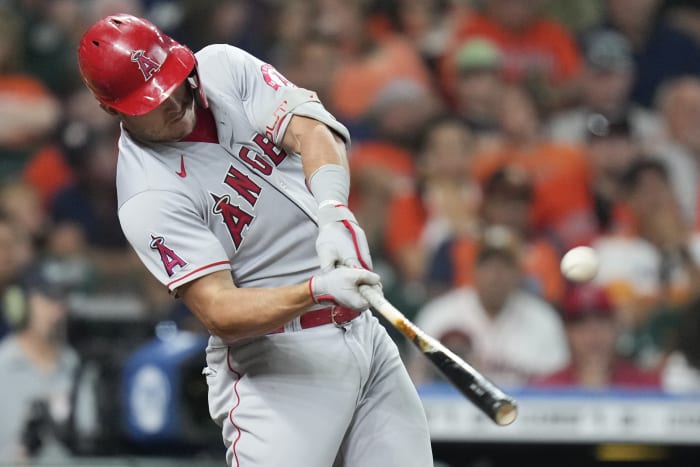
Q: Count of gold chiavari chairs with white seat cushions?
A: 0